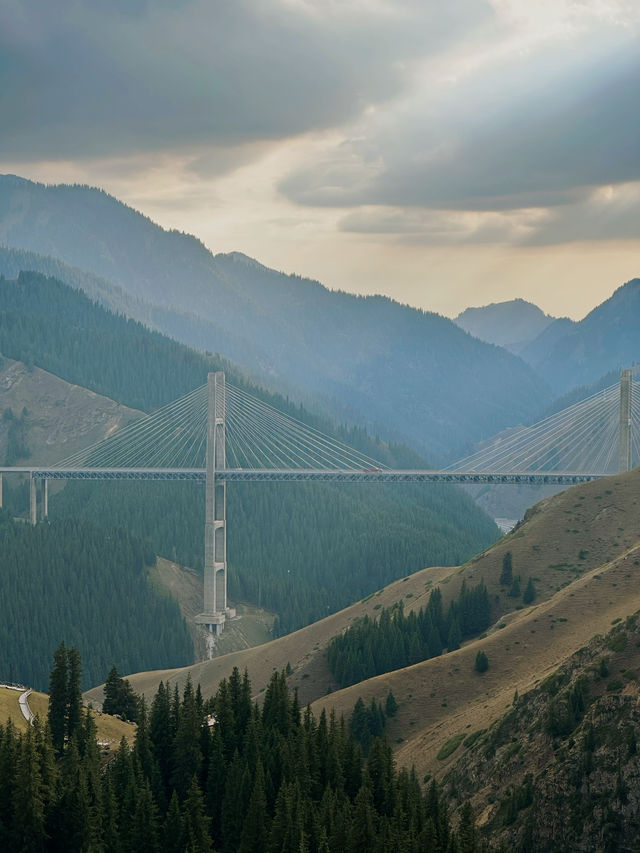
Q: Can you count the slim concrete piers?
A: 3